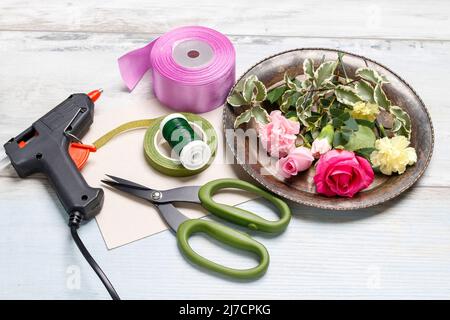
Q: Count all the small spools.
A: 1